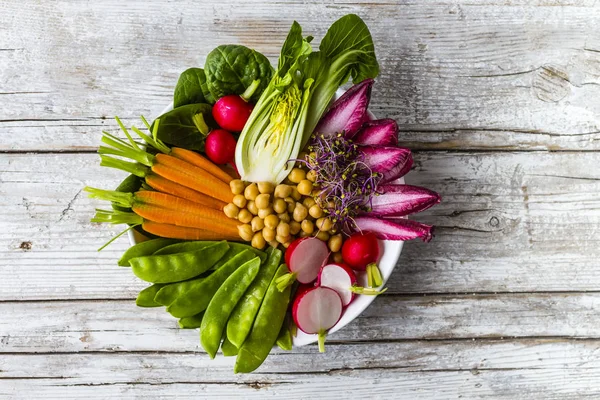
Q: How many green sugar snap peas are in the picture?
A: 12